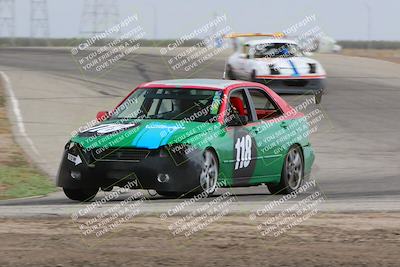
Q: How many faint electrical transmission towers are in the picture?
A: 3